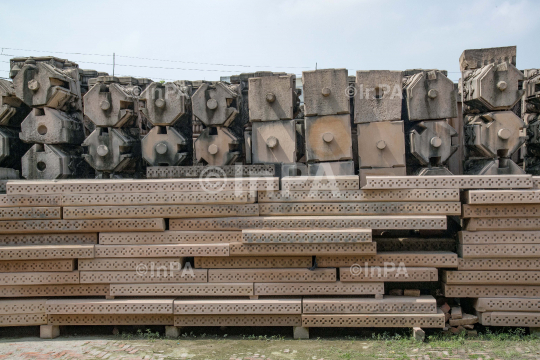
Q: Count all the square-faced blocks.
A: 6